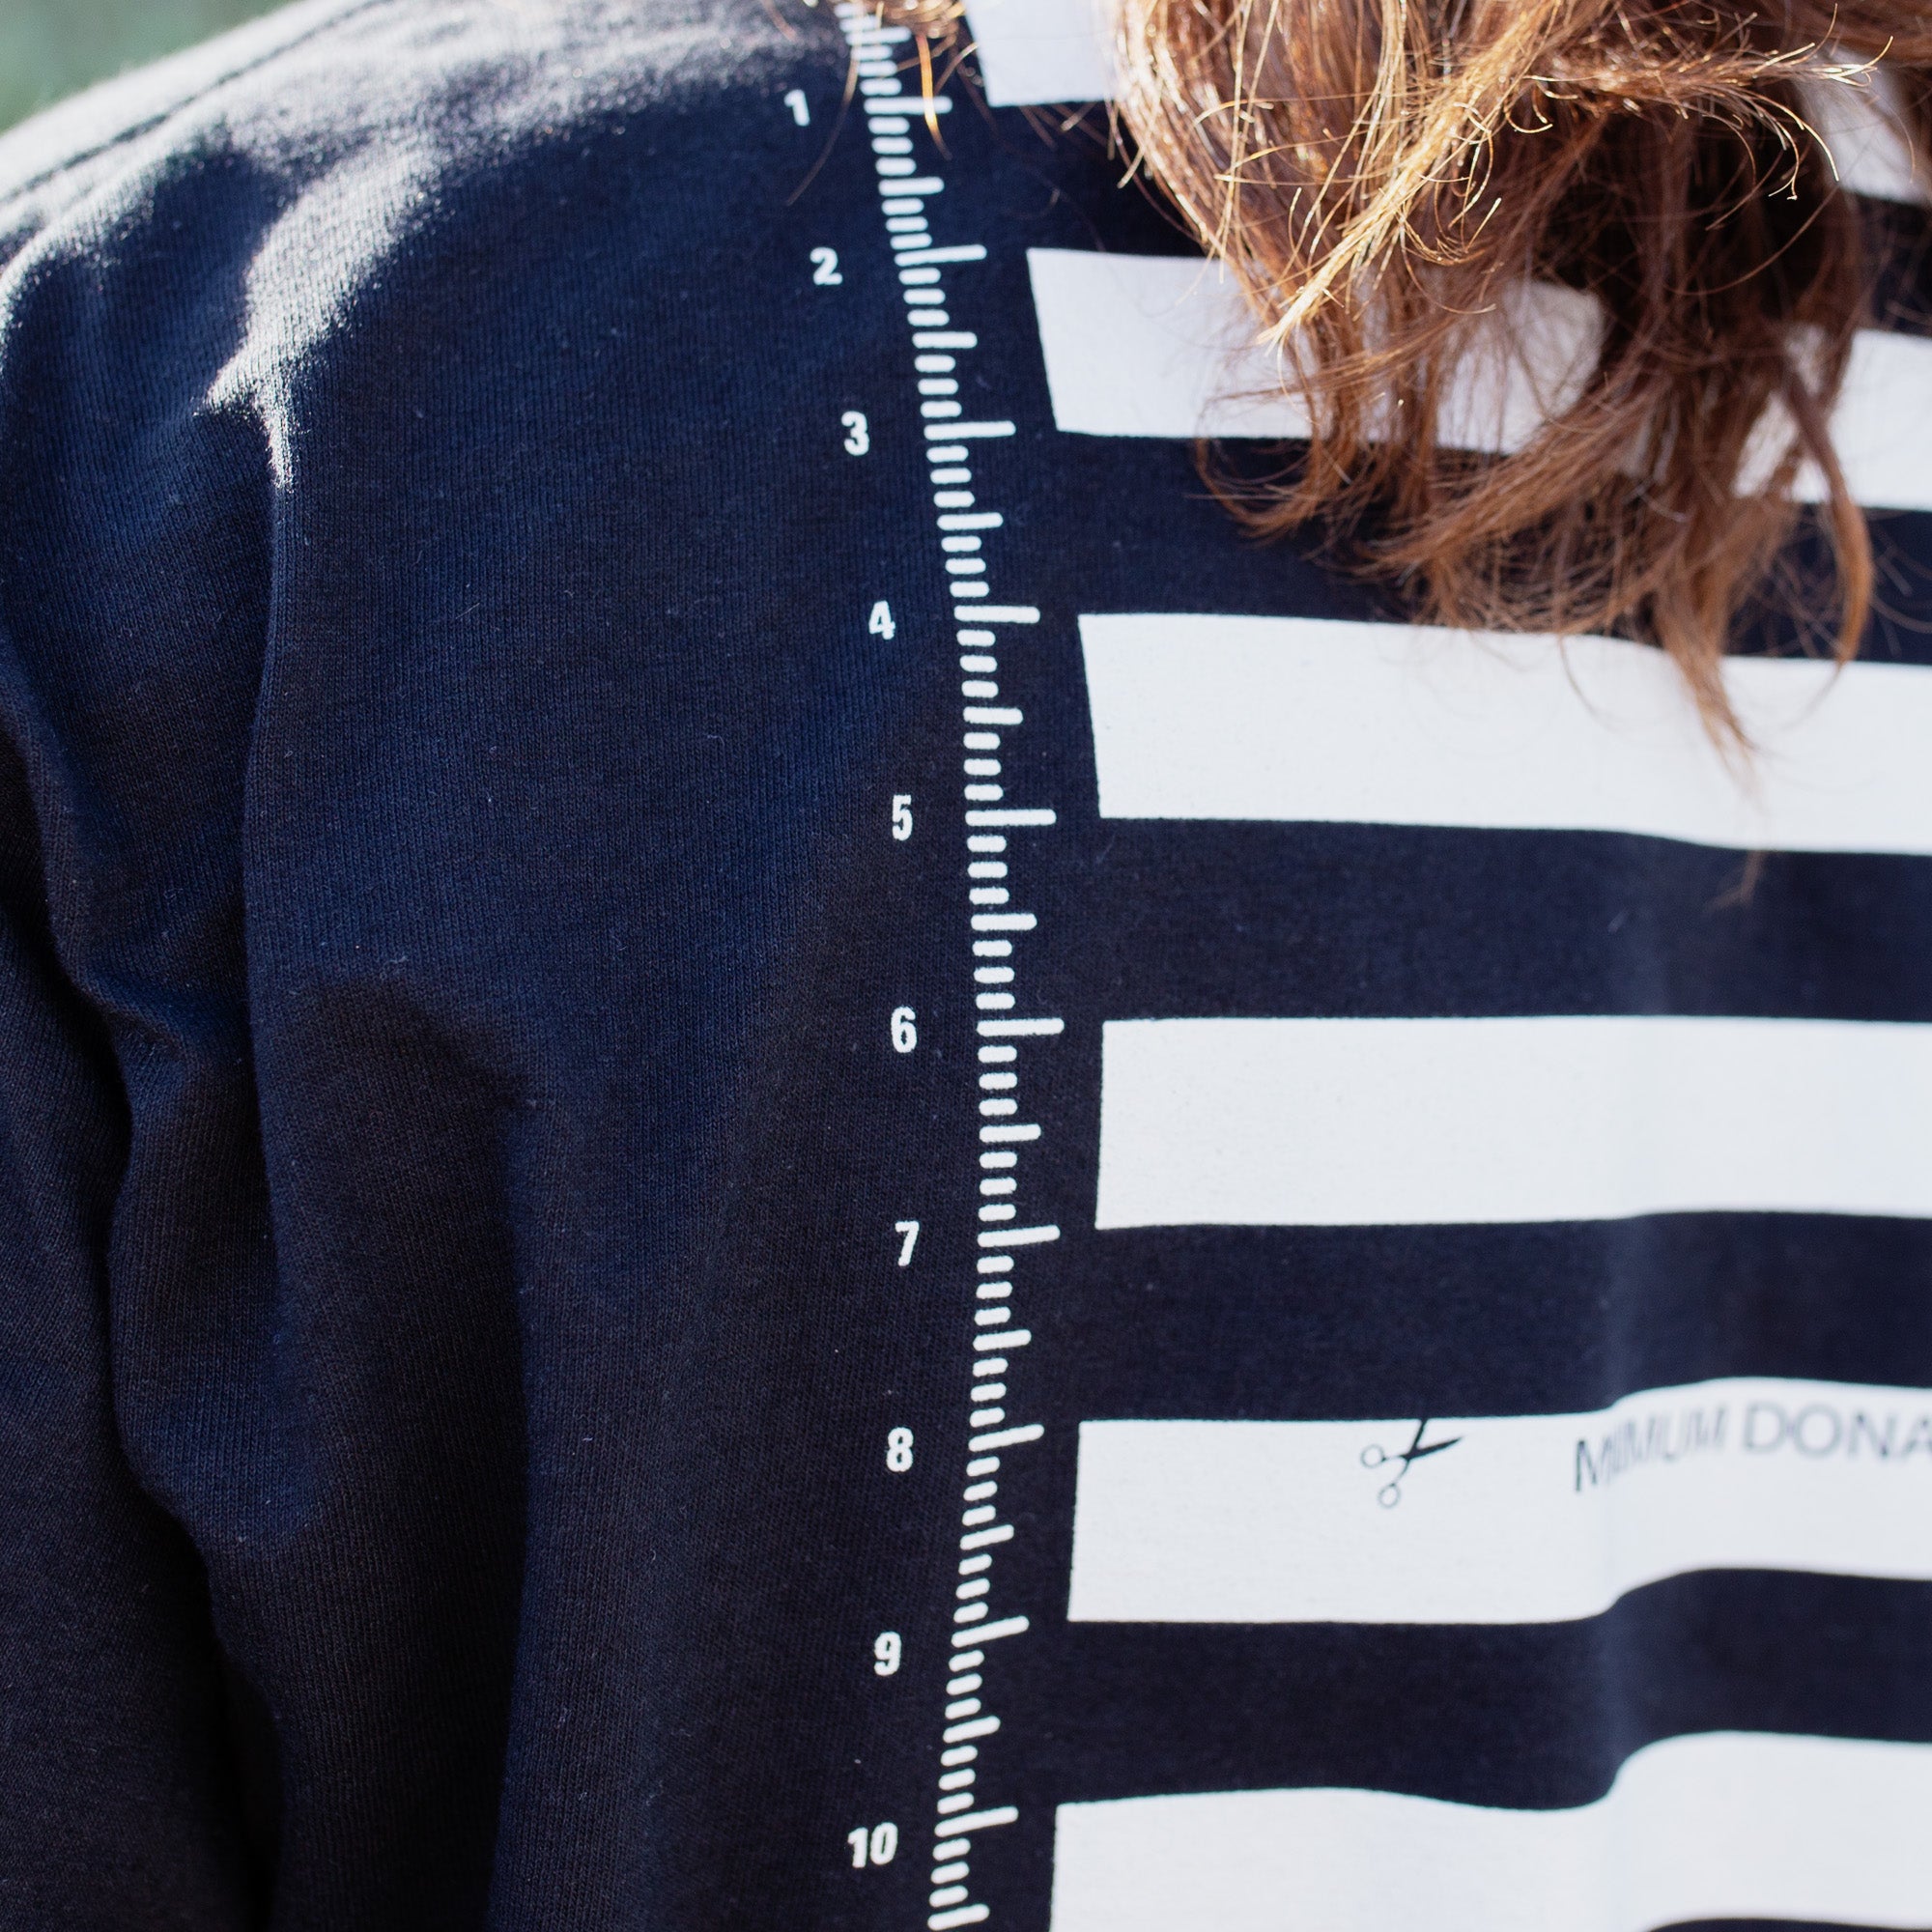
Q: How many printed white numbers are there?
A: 10